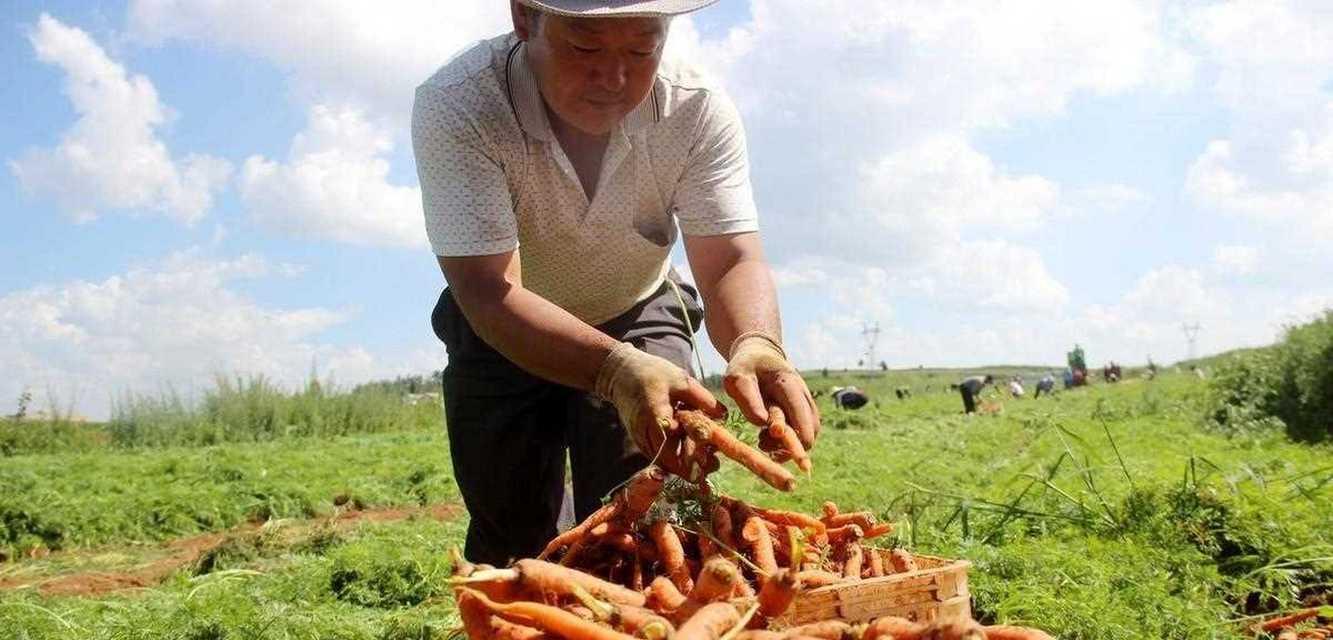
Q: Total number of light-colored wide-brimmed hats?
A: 1